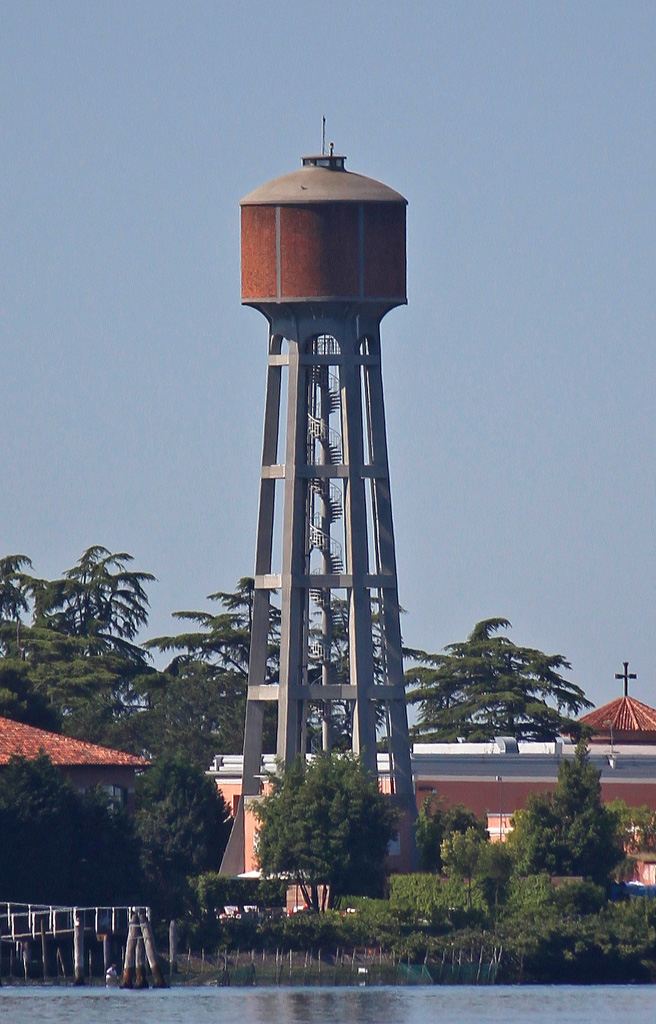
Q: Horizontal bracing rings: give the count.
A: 4